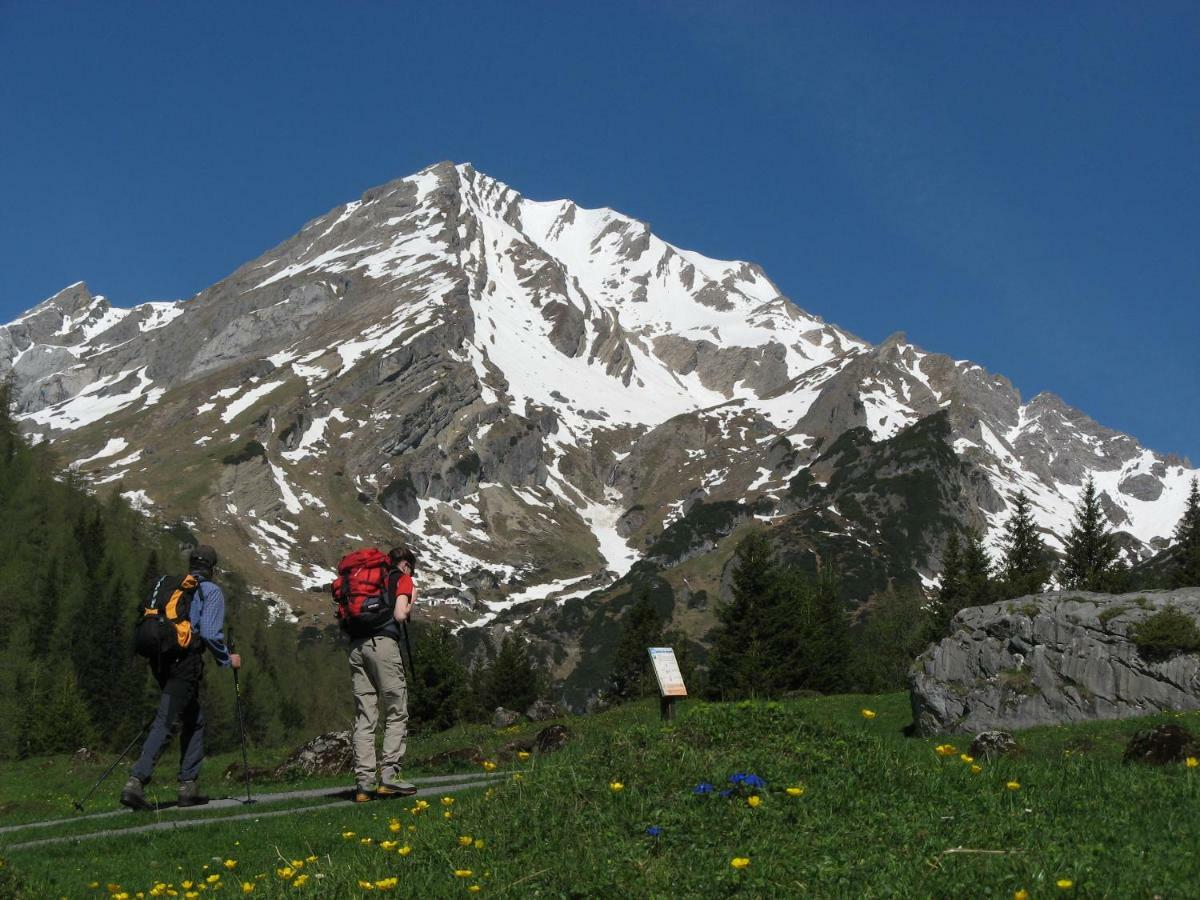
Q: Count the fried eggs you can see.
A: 0